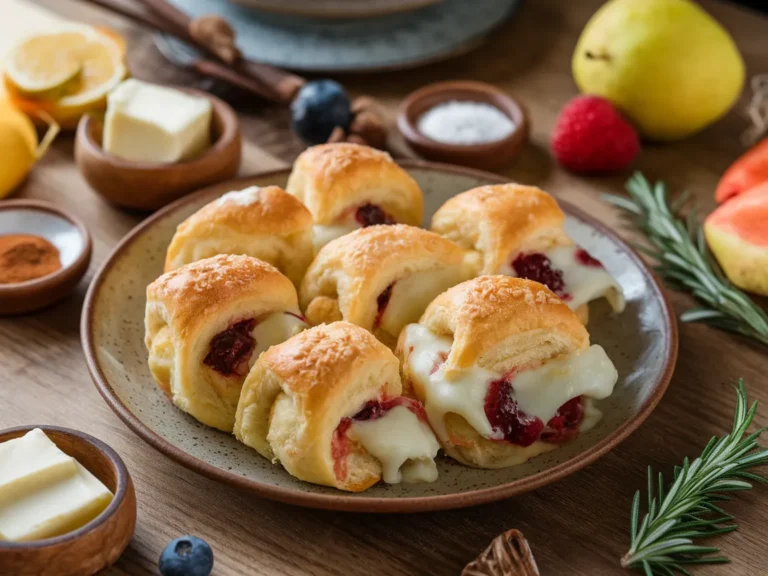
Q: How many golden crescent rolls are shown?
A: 7